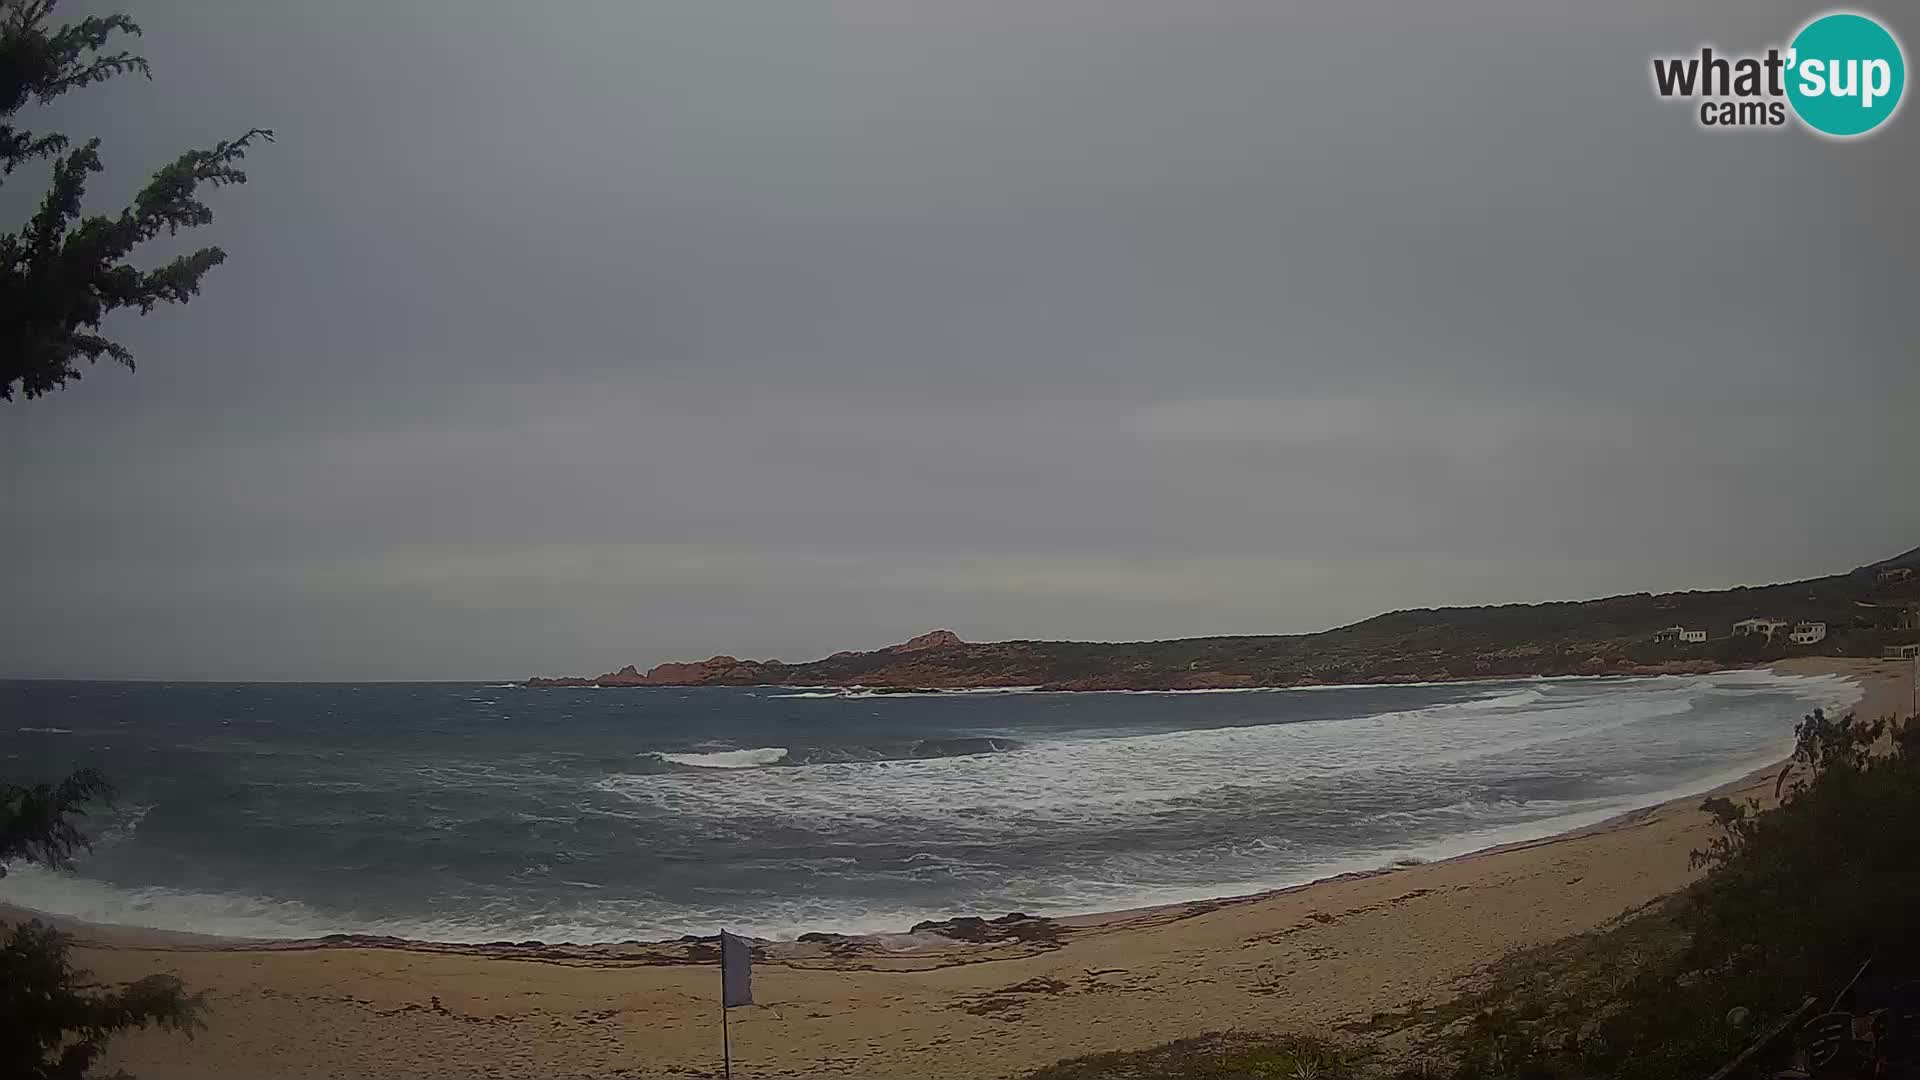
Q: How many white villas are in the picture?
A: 3